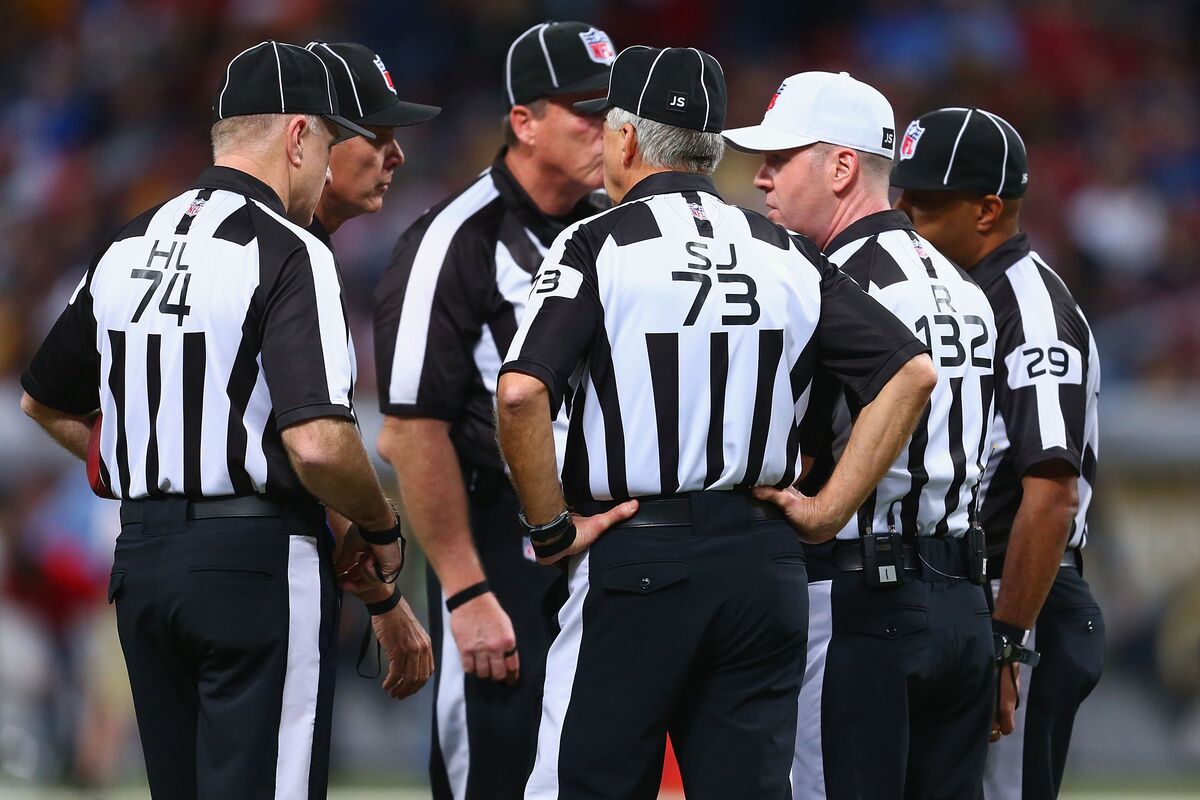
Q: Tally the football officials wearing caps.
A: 6